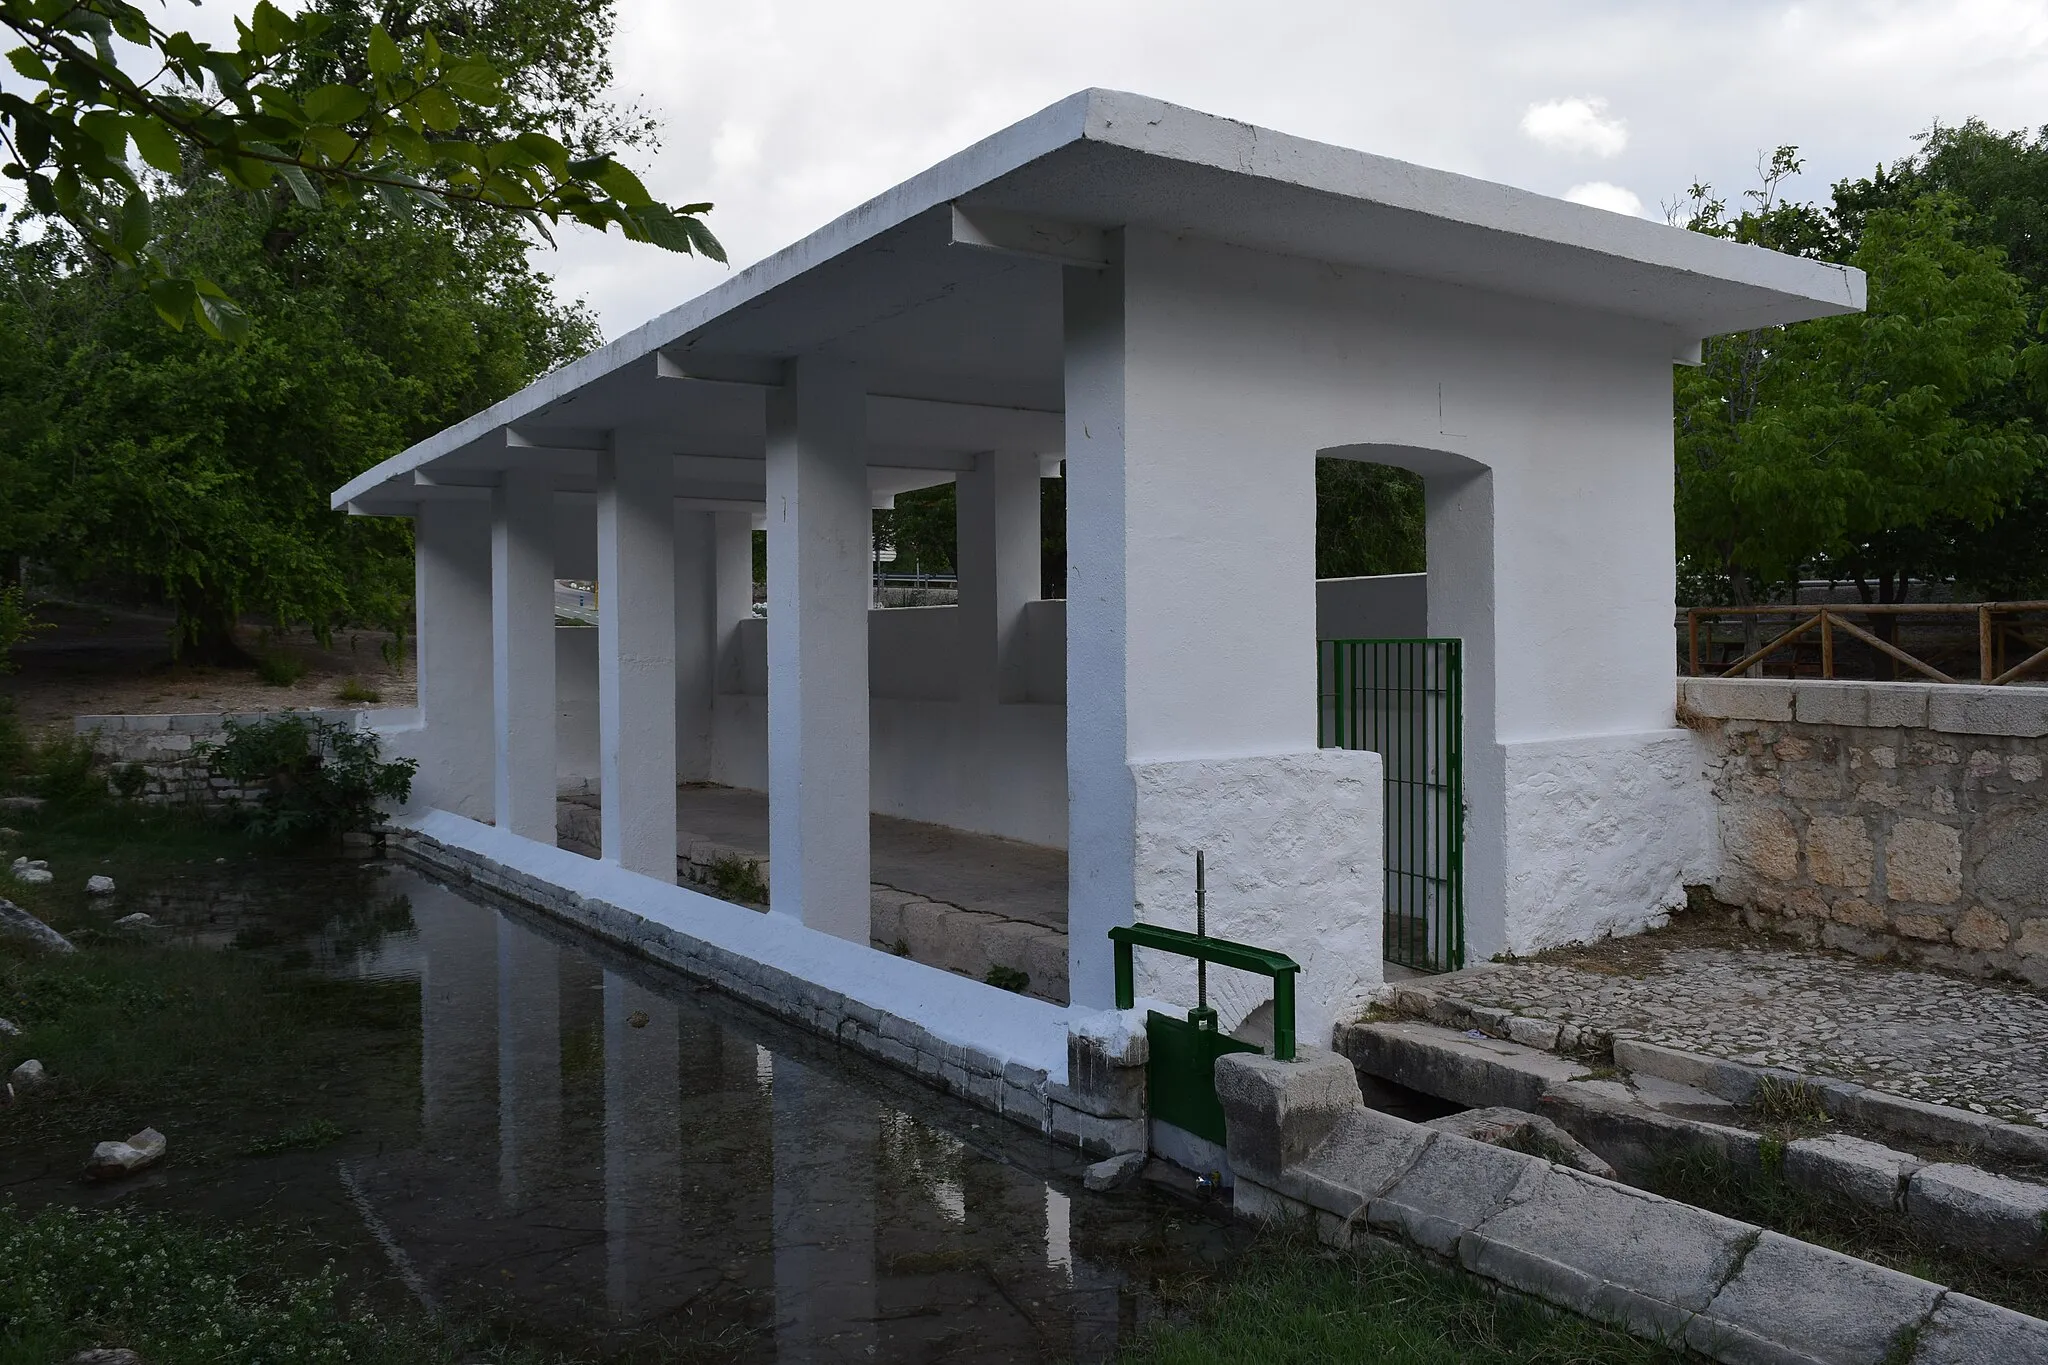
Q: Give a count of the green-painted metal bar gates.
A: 1